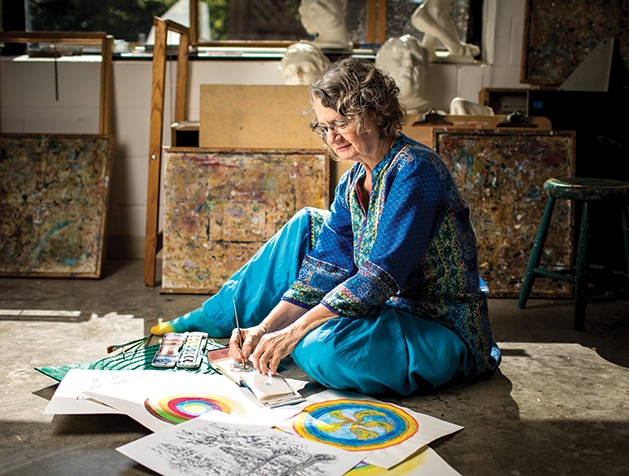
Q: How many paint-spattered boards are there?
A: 4